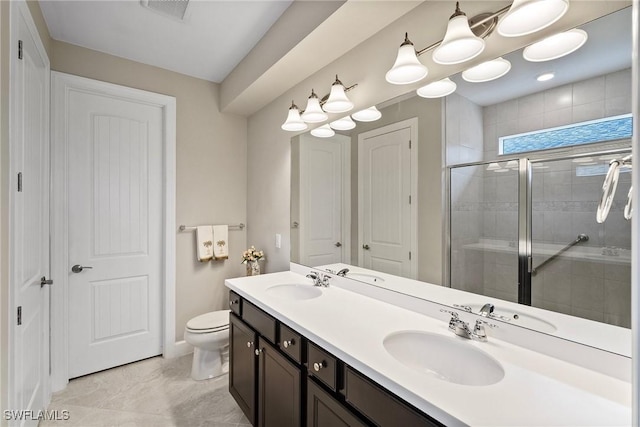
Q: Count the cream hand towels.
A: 2